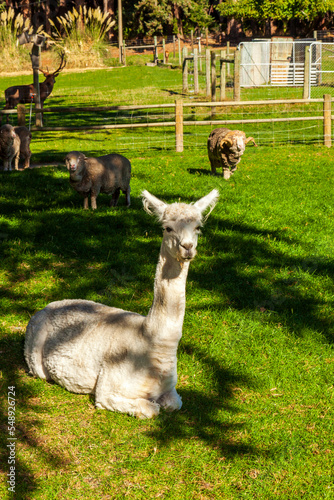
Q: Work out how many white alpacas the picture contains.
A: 1